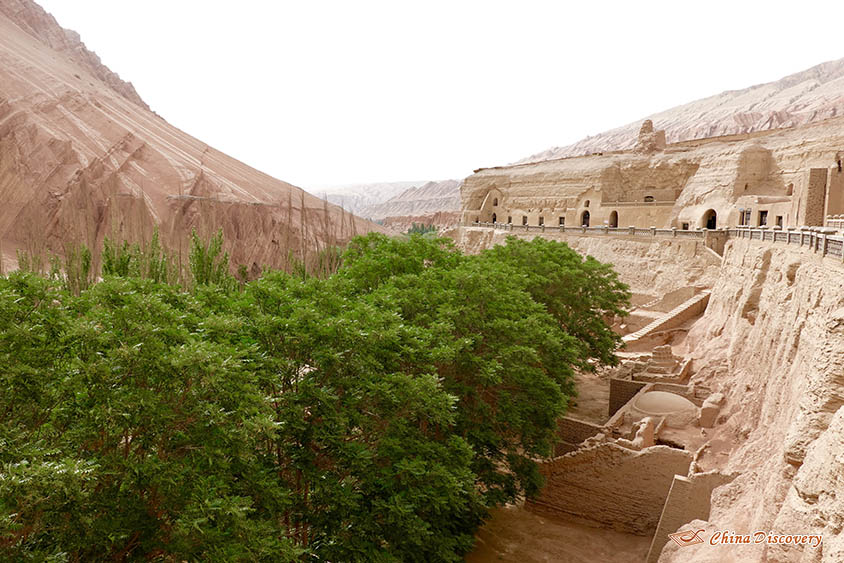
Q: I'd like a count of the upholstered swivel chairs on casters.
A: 0